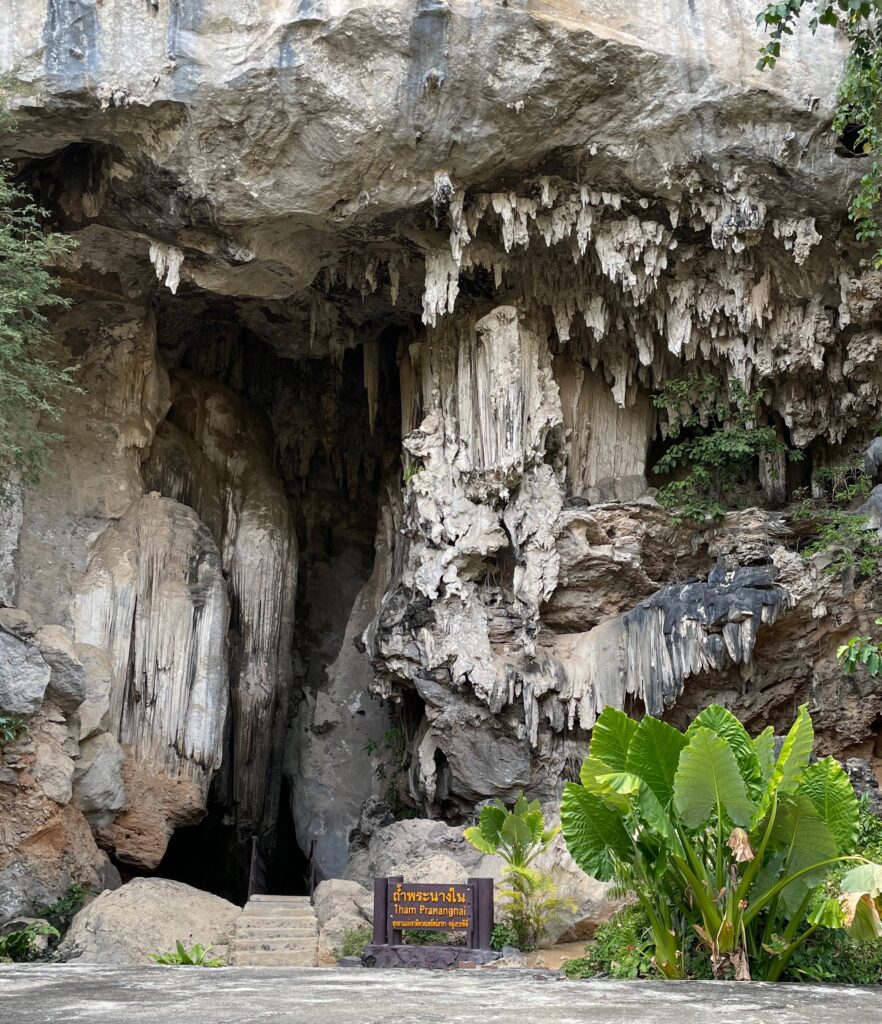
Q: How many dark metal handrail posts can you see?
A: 2